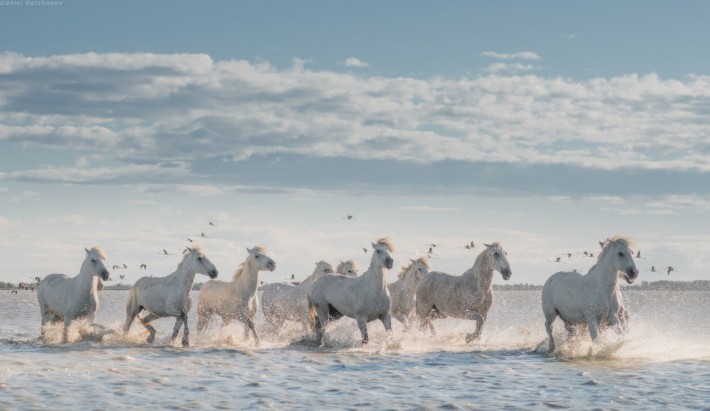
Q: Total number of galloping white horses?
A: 9